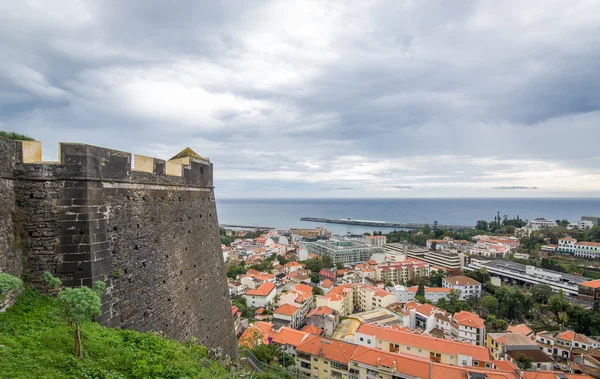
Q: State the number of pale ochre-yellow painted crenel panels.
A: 3